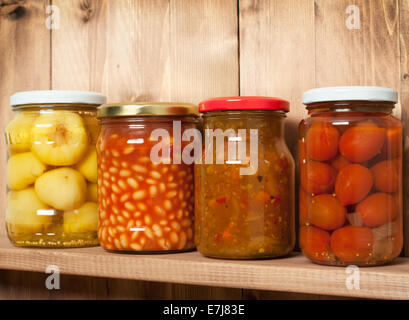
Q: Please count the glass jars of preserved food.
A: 4